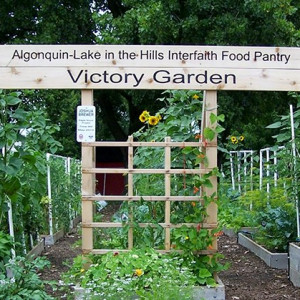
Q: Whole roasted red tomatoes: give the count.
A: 0